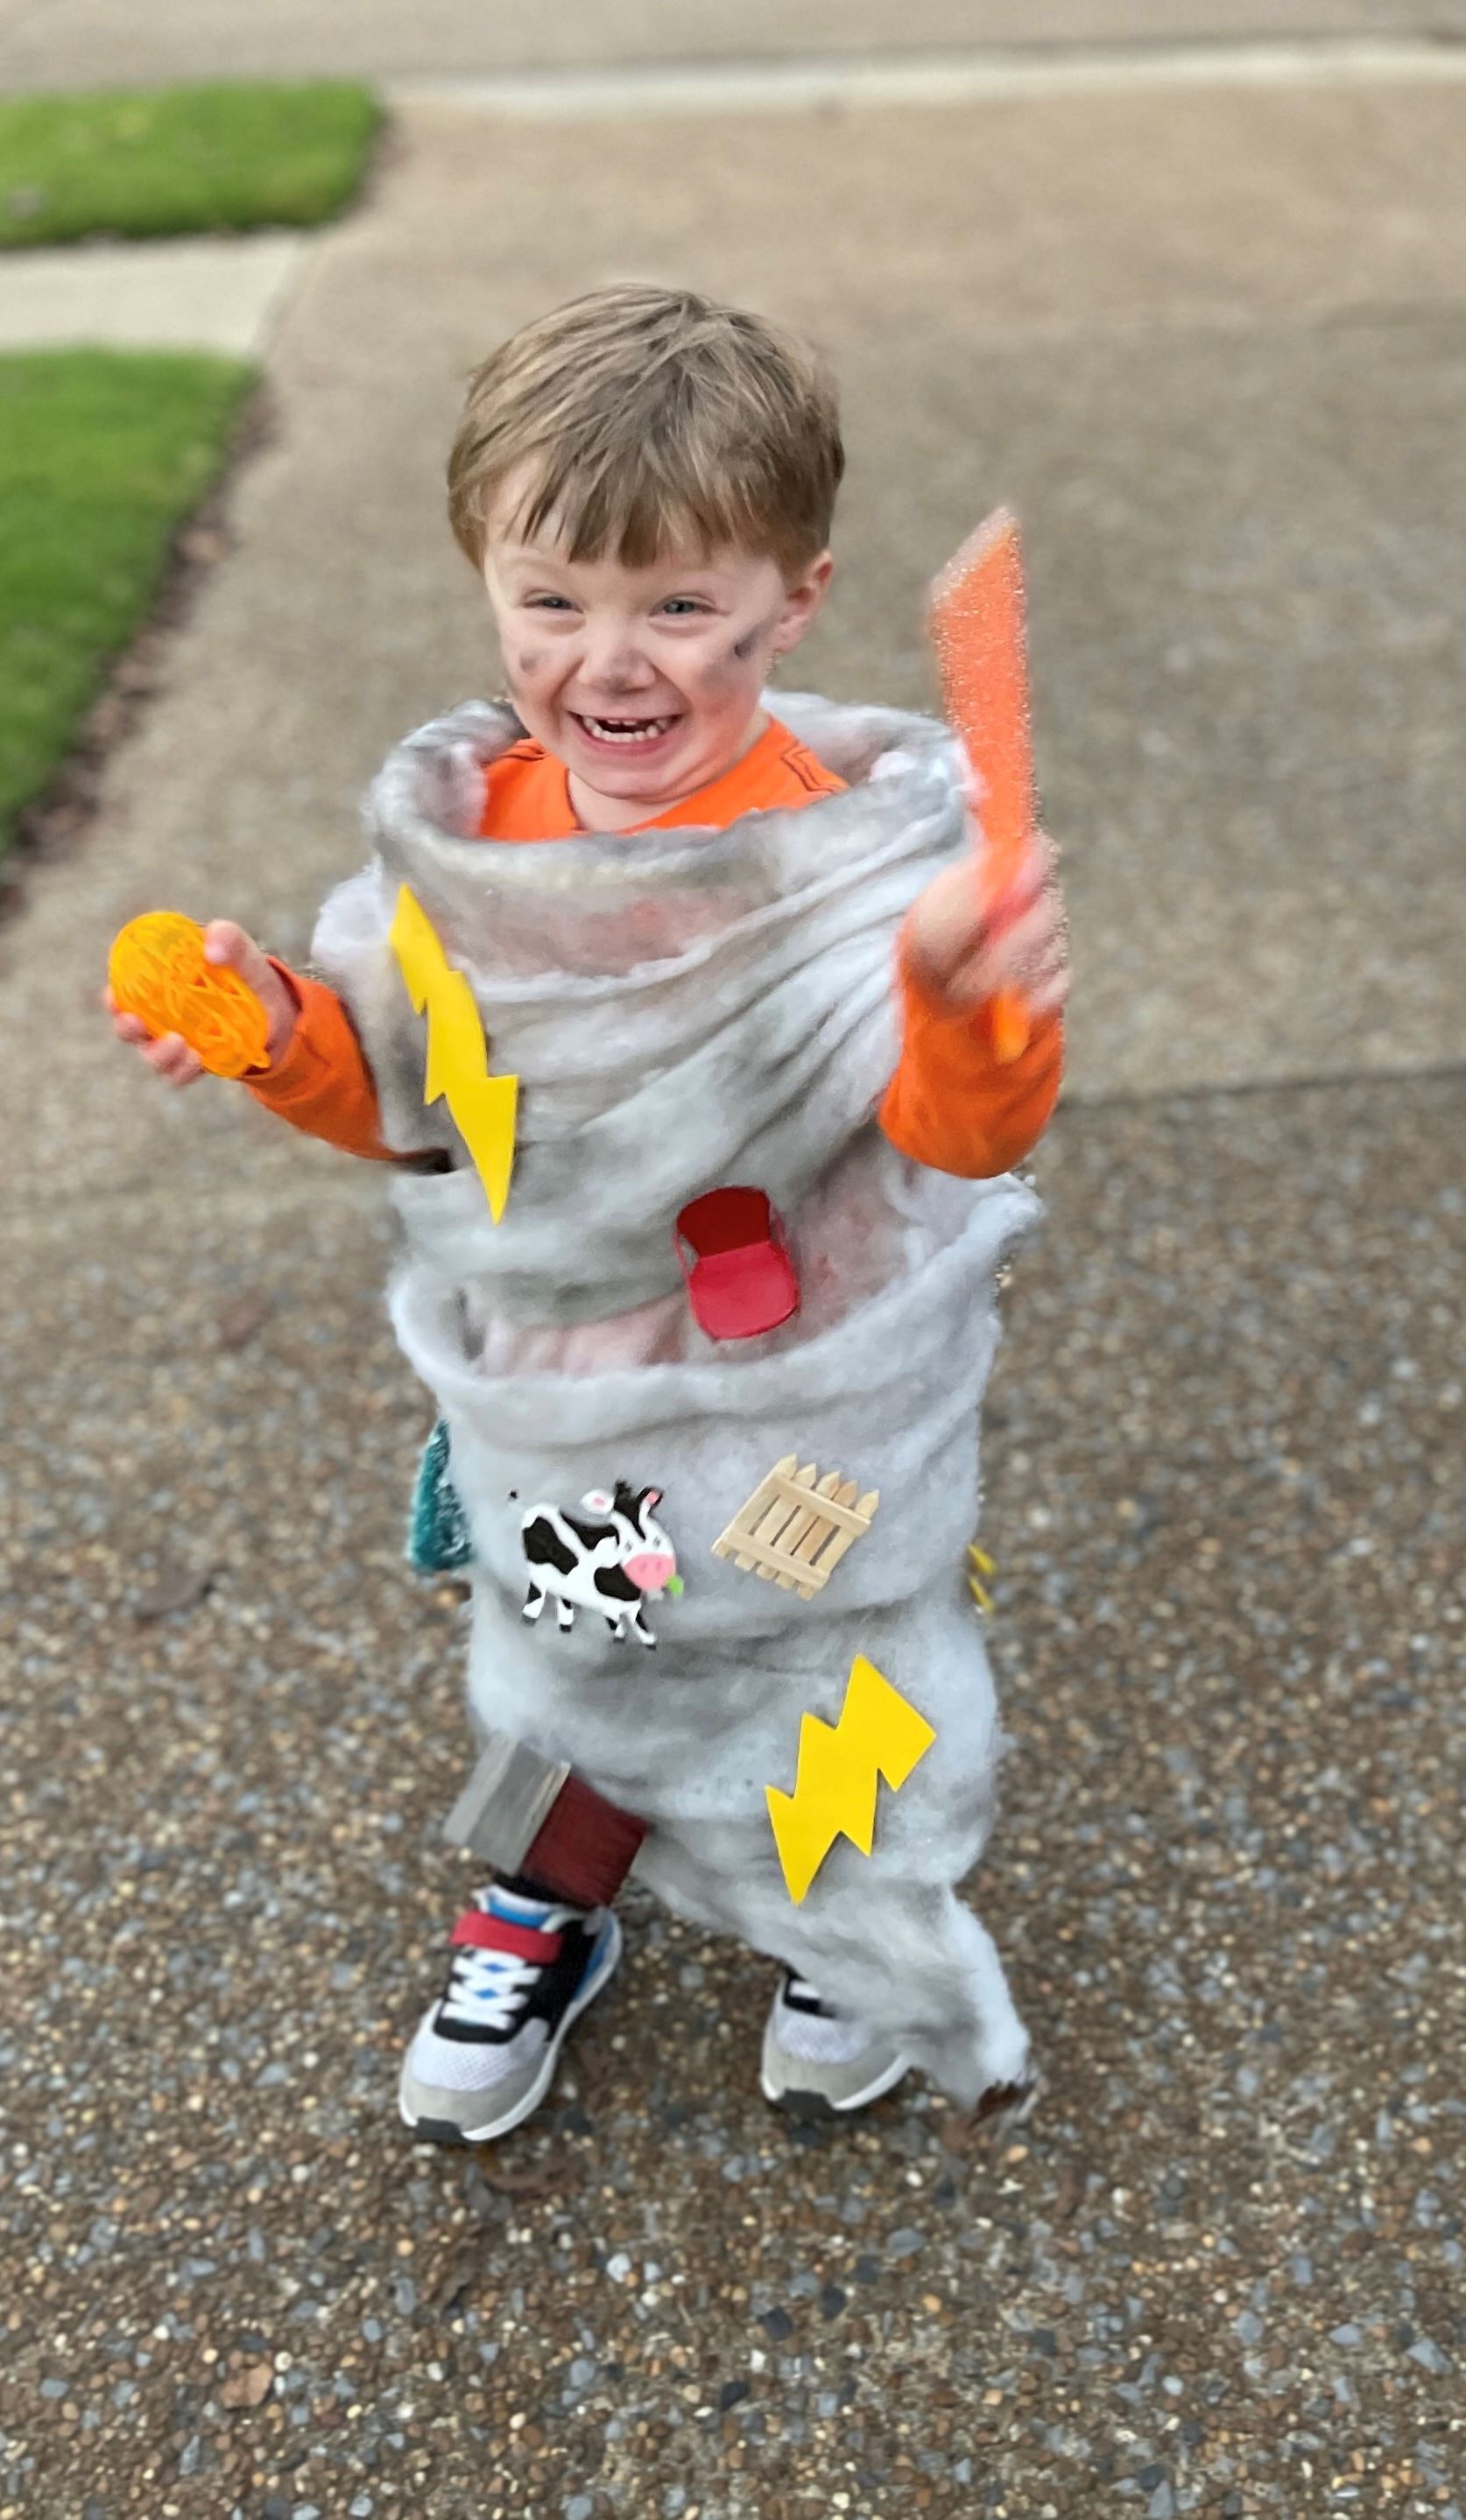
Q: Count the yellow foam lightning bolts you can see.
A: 2